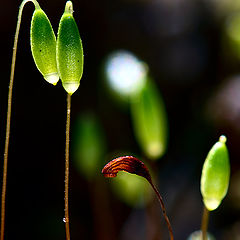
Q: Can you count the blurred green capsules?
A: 3